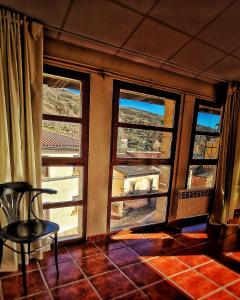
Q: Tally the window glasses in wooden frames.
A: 11